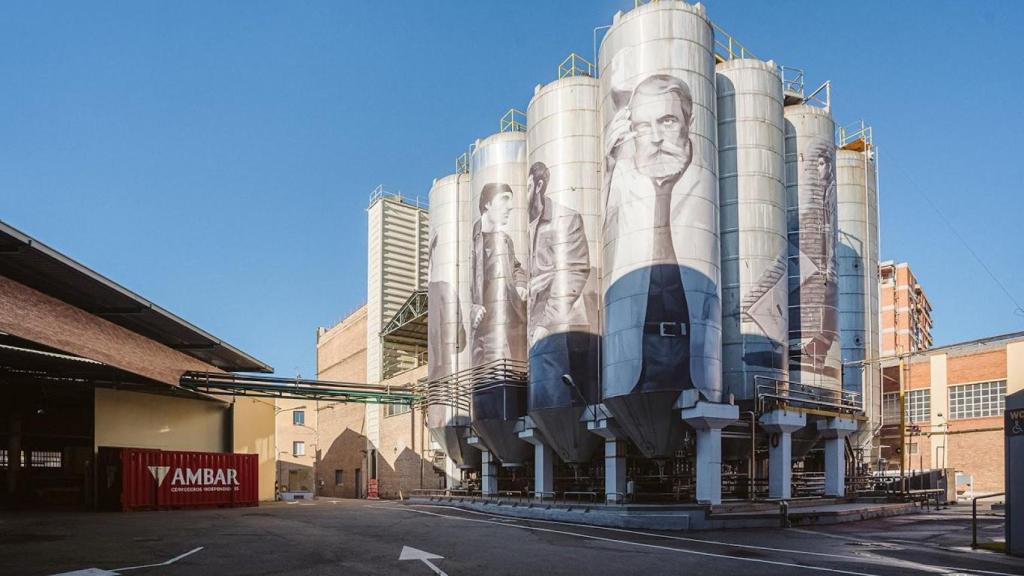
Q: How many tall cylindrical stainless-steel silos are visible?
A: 7